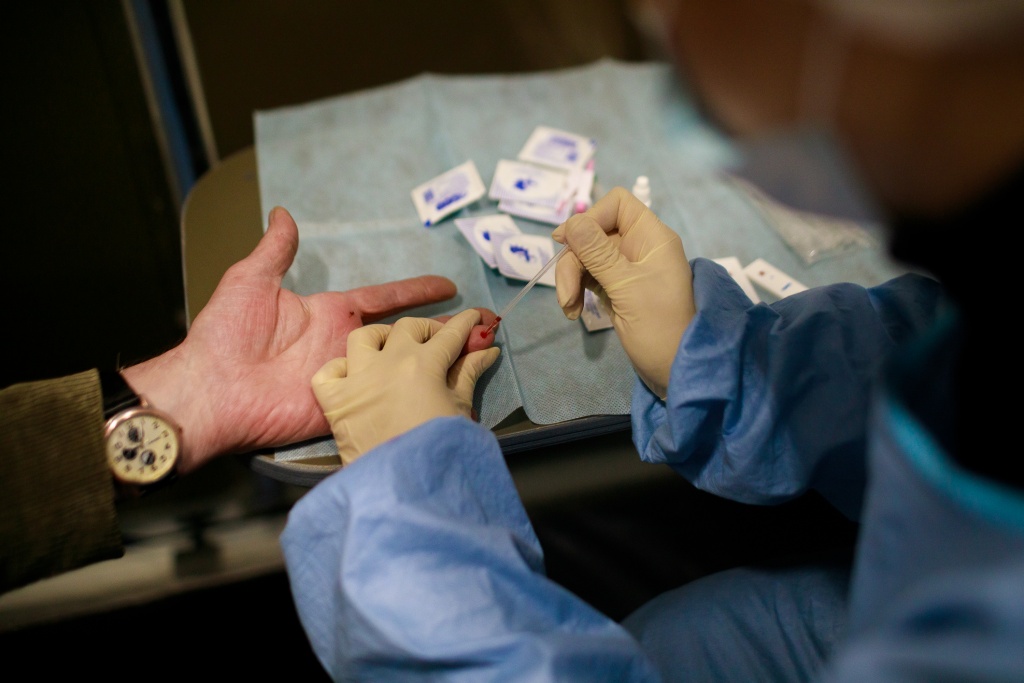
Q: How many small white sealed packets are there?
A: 7